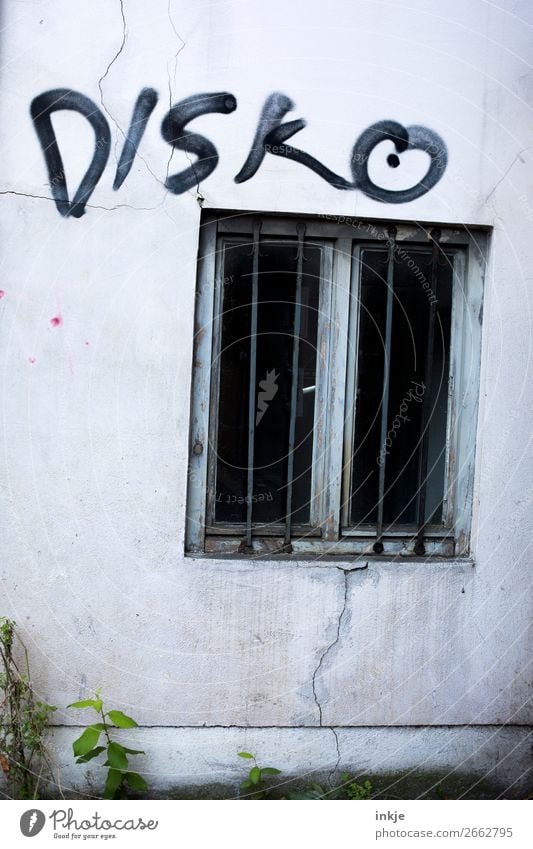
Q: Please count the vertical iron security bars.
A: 4